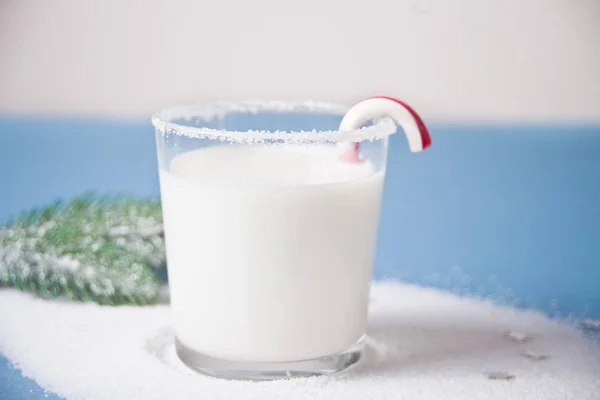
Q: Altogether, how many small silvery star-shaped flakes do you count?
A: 4